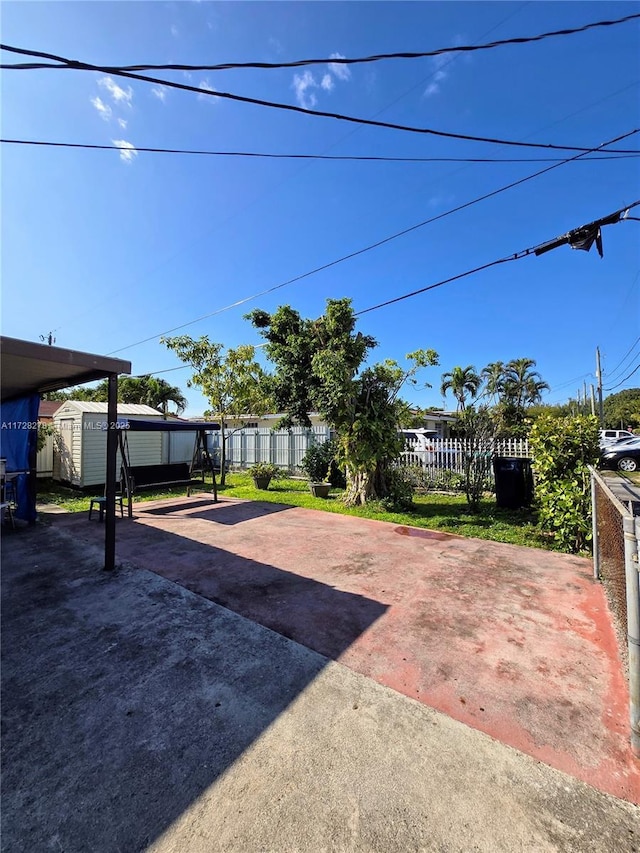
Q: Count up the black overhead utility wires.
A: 5